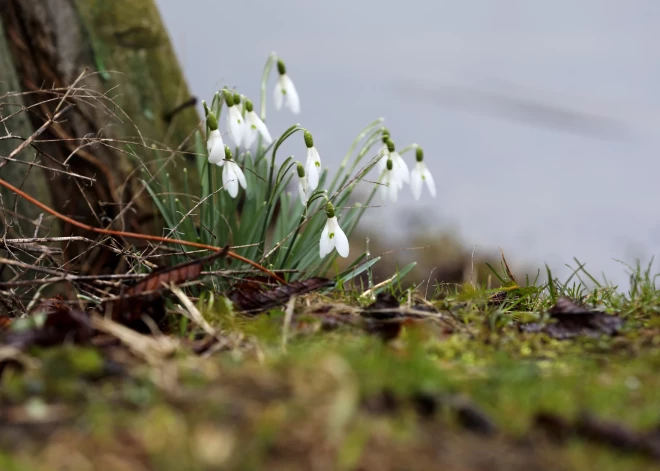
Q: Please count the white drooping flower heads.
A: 13